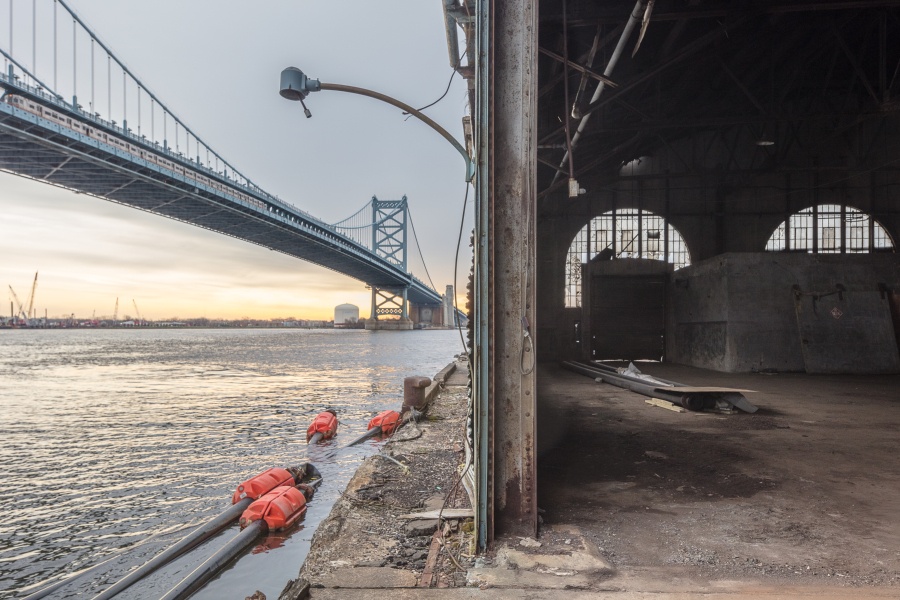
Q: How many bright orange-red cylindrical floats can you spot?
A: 4